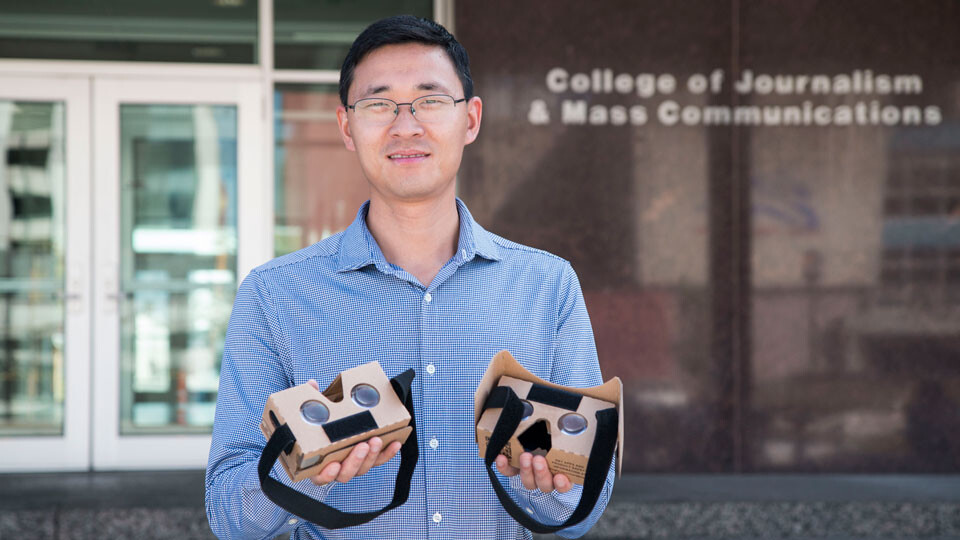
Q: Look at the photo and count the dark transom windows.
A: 2